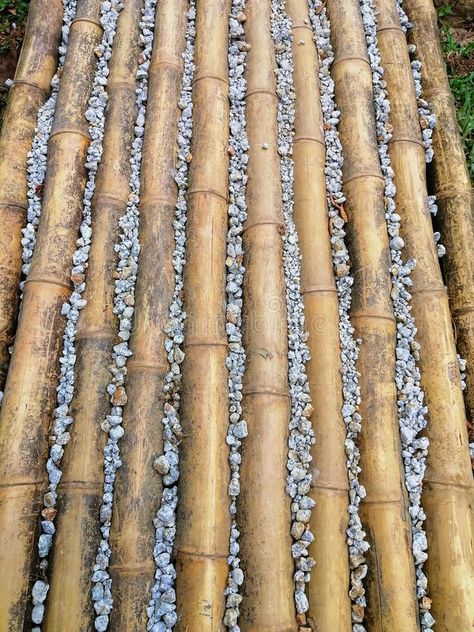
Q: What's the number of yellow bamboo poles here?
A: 10